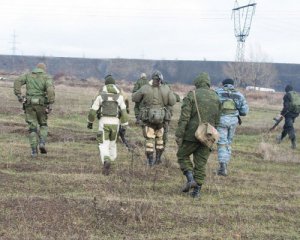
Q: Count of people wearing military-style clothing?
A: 7